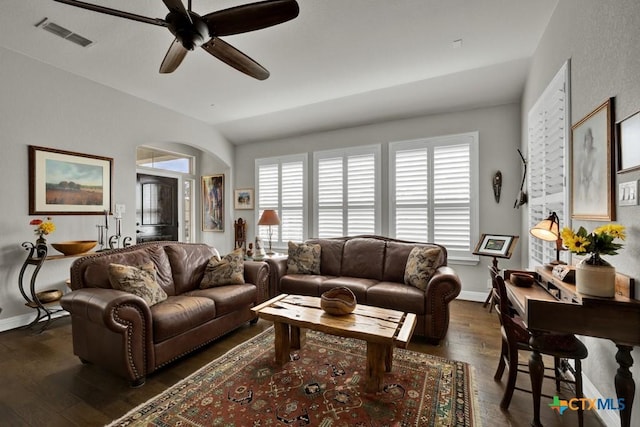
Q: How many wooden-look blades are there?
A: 5